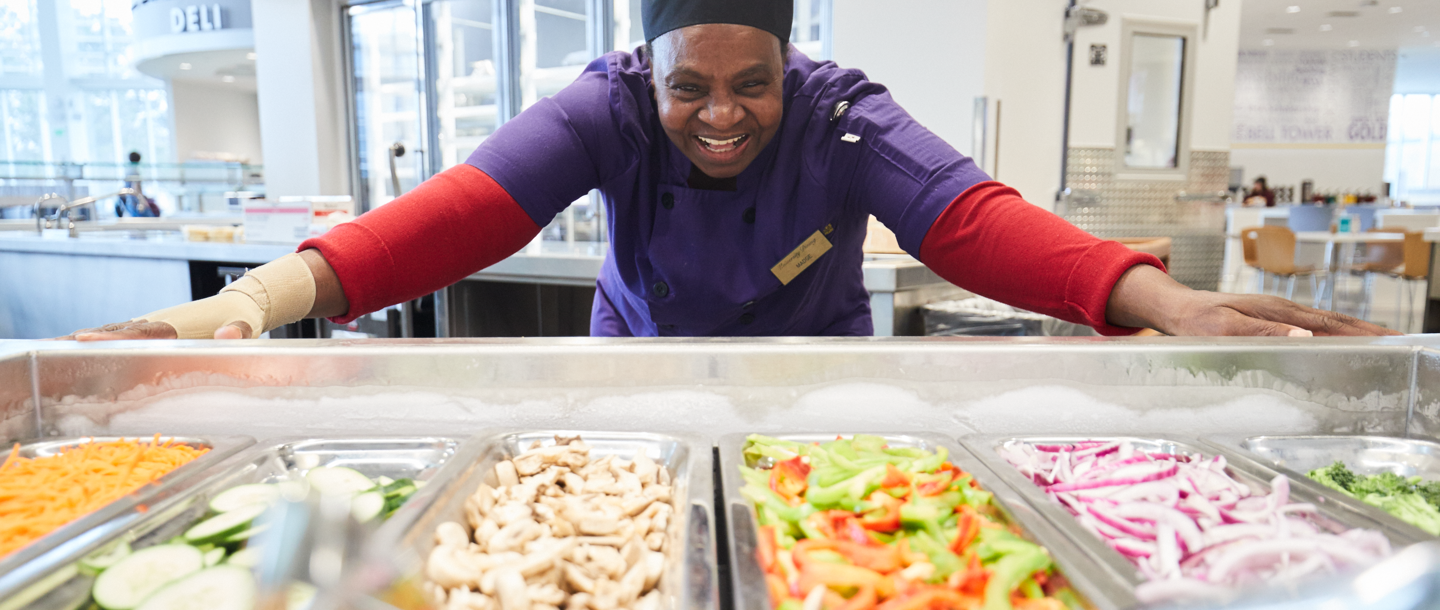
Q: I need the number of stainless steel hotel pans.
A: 6